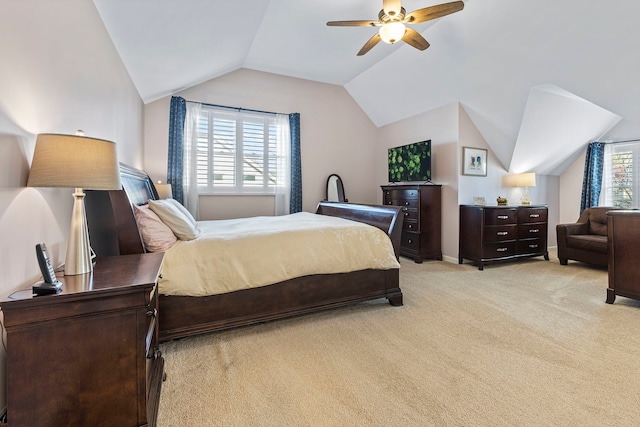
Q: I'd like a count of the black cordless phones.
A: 1